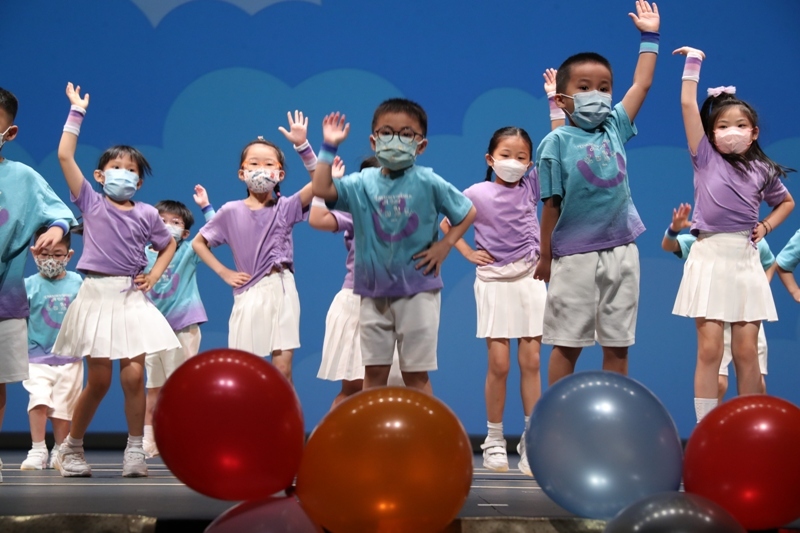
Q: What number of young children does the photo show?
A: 12